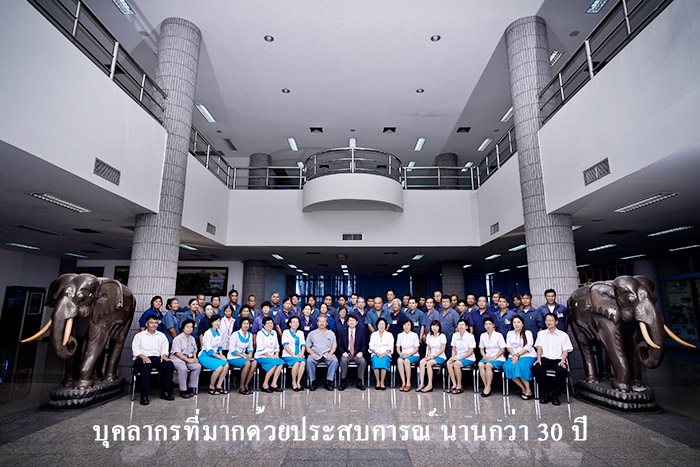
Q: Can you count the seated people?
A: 15